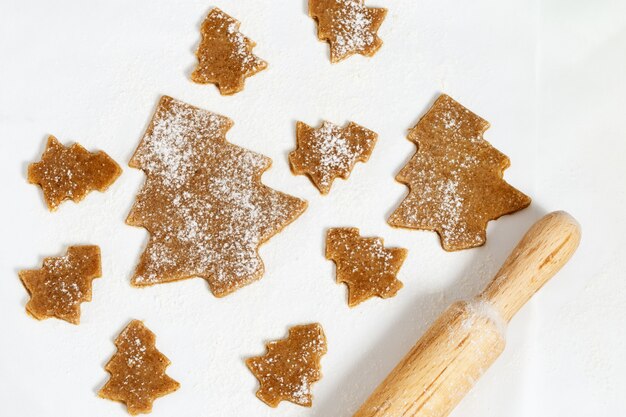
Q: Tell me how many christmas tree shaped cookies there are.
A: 10